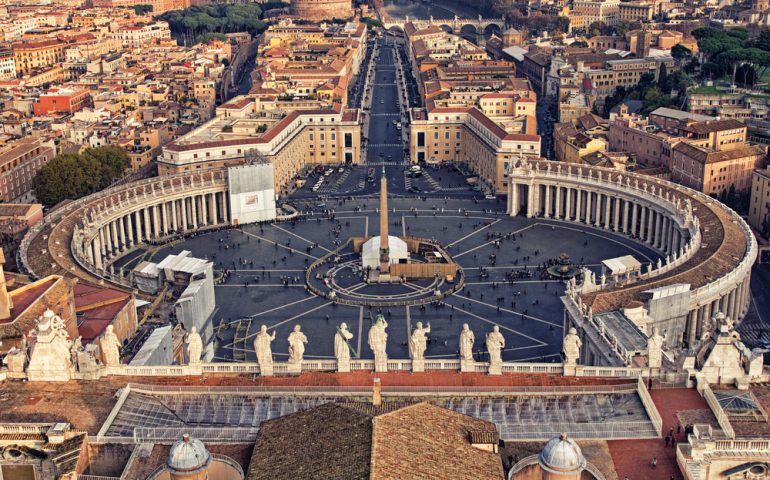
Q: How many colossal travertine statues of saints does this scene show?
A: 11